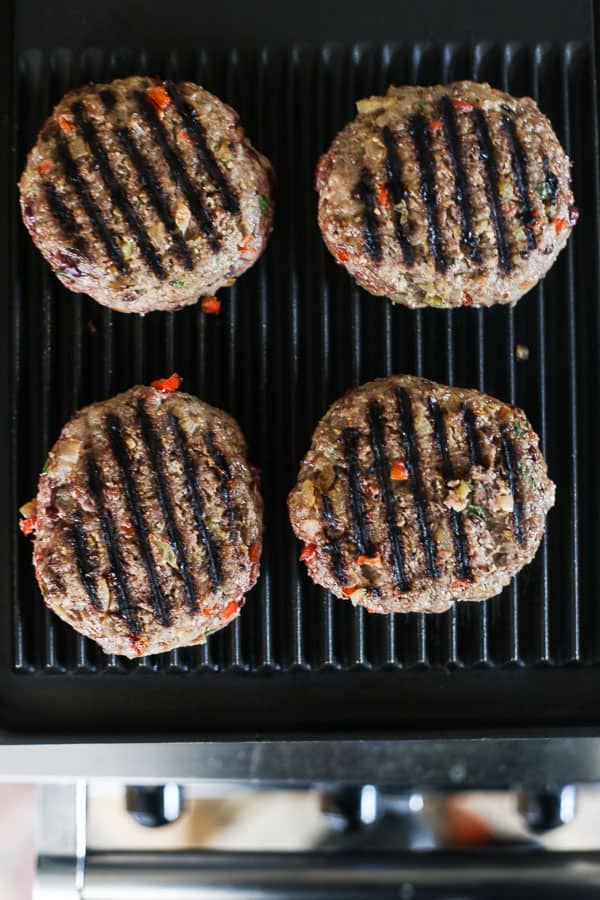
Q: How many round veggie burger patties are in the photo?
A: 4